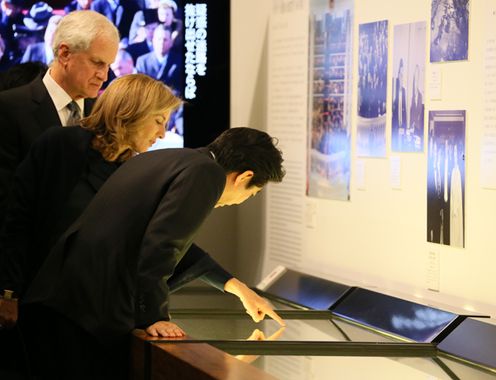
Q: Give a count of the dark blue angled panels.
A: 3